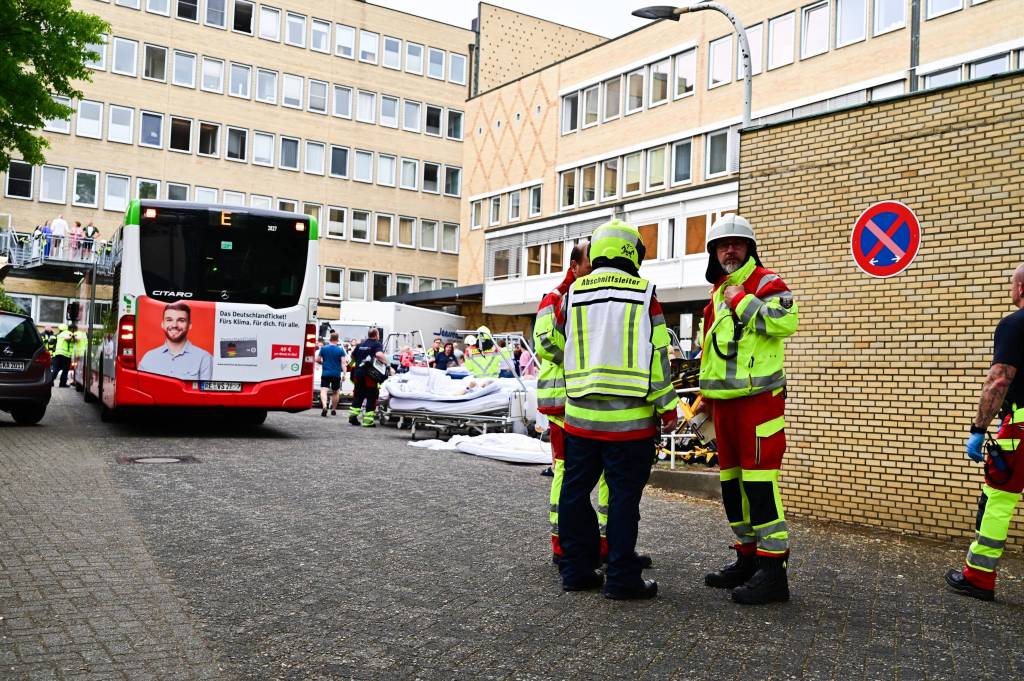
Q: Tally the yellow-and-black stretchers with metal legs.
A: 1